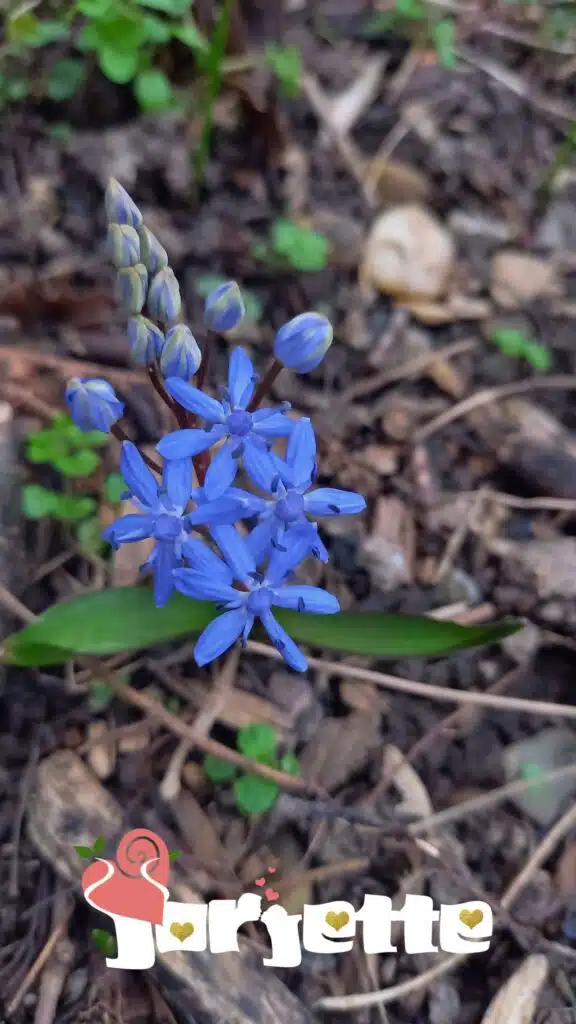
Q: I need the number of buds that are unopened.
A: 10